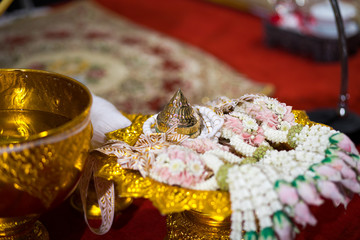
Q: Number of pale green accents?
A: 4